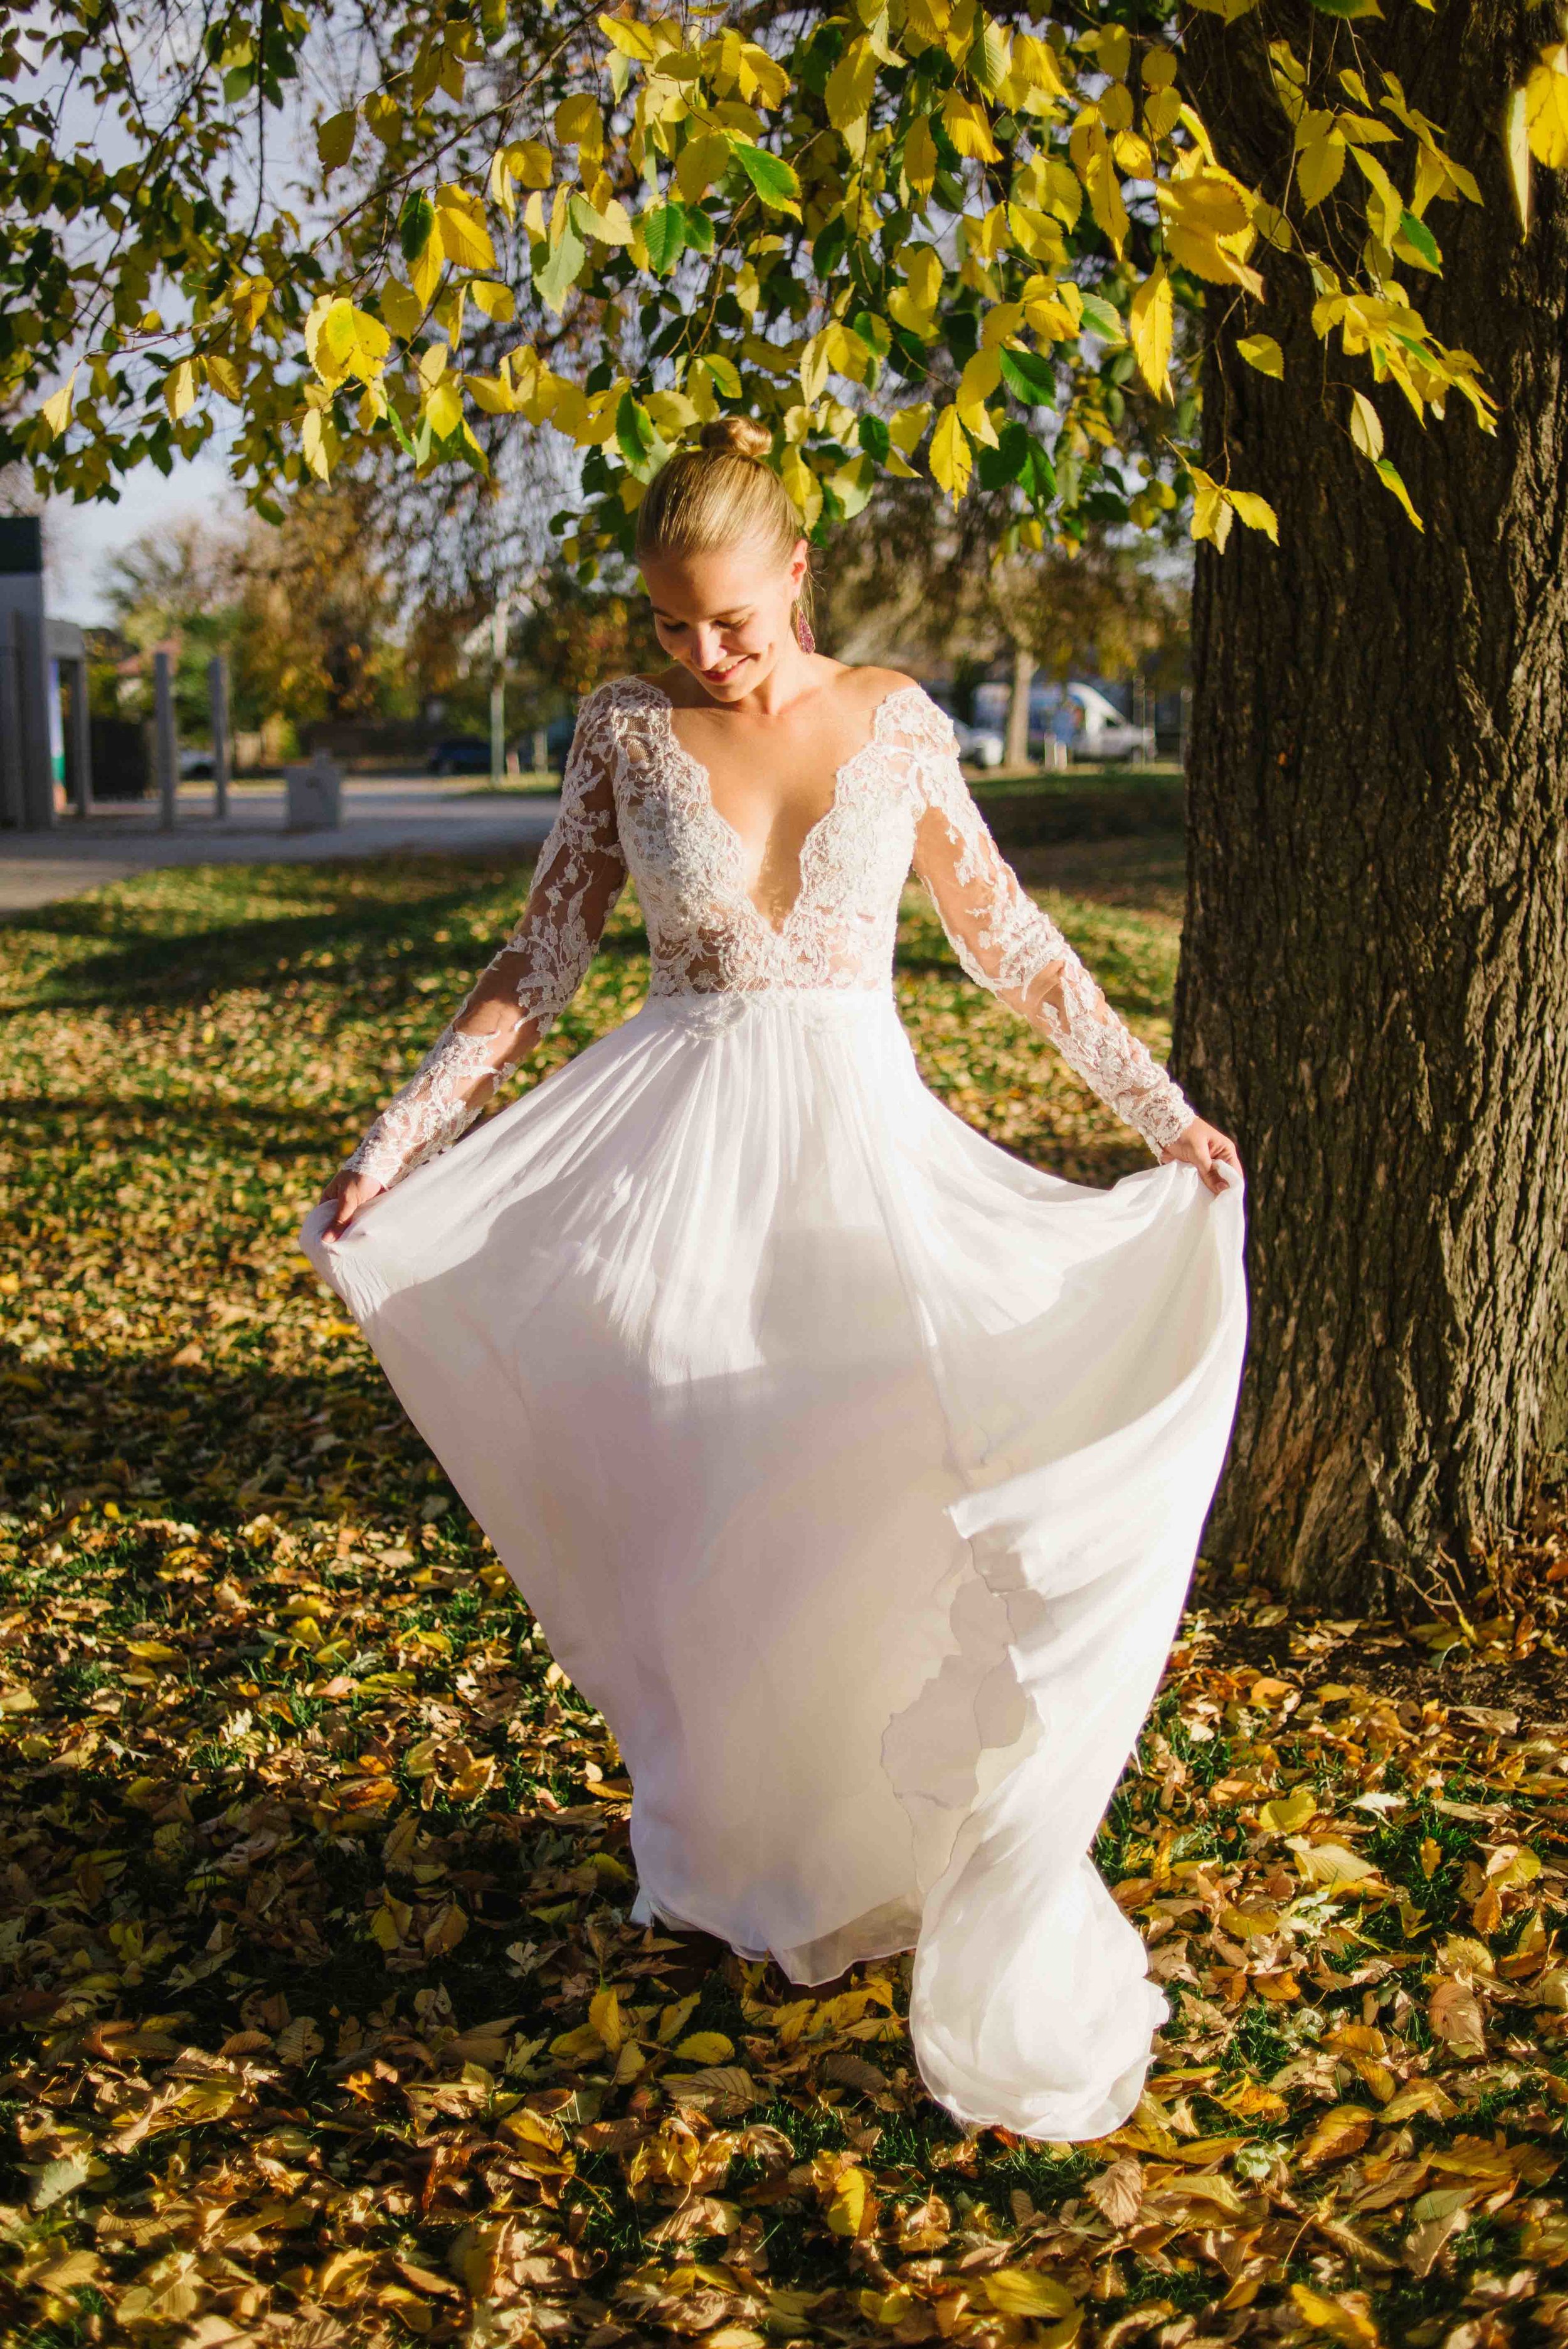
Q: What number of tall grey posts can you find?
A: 2